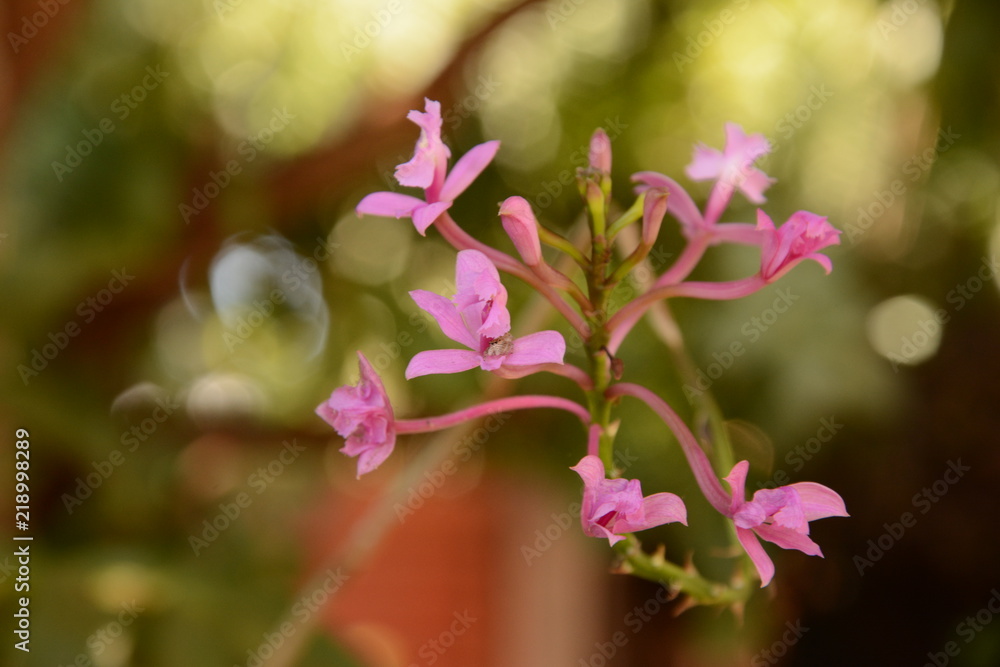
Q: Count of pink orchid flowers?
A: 7